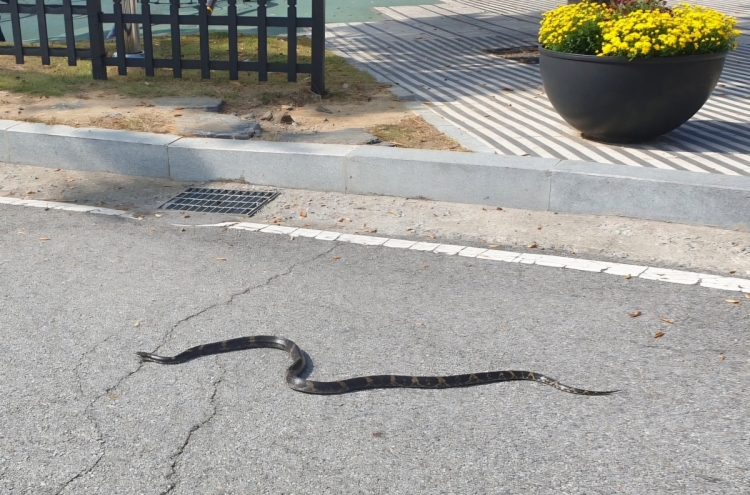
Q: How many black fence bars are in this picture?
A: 12